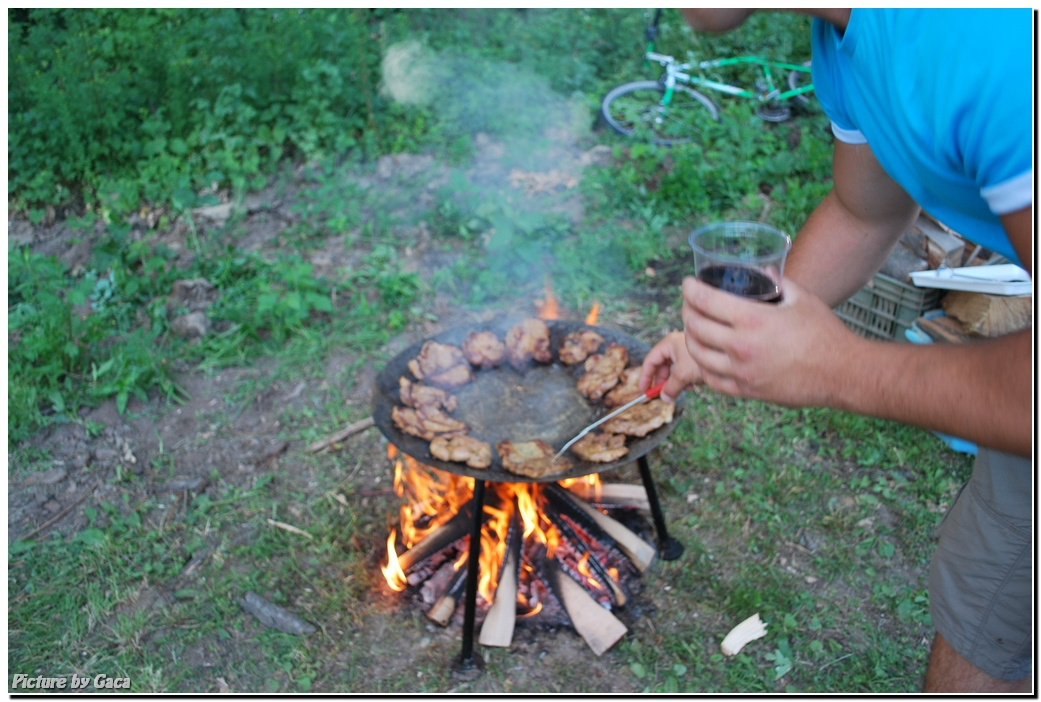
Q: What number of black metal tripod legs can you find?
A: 2